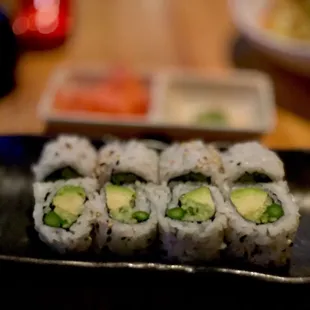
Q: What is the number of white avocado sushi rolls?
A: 8